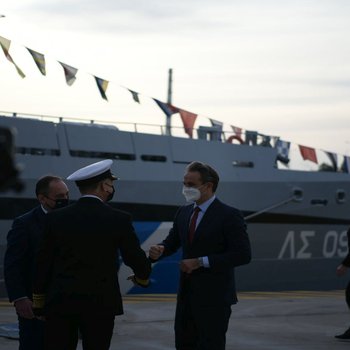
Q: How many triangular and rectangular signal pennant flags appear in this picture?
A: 13